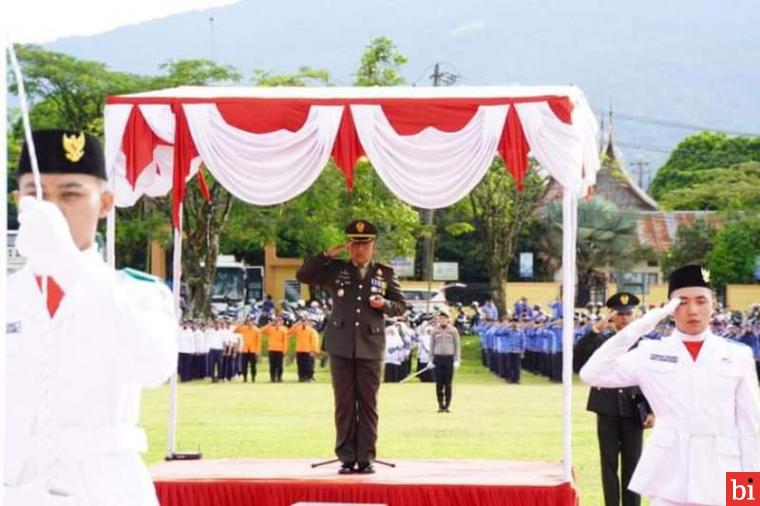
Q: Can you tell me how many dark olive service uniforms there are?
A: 2